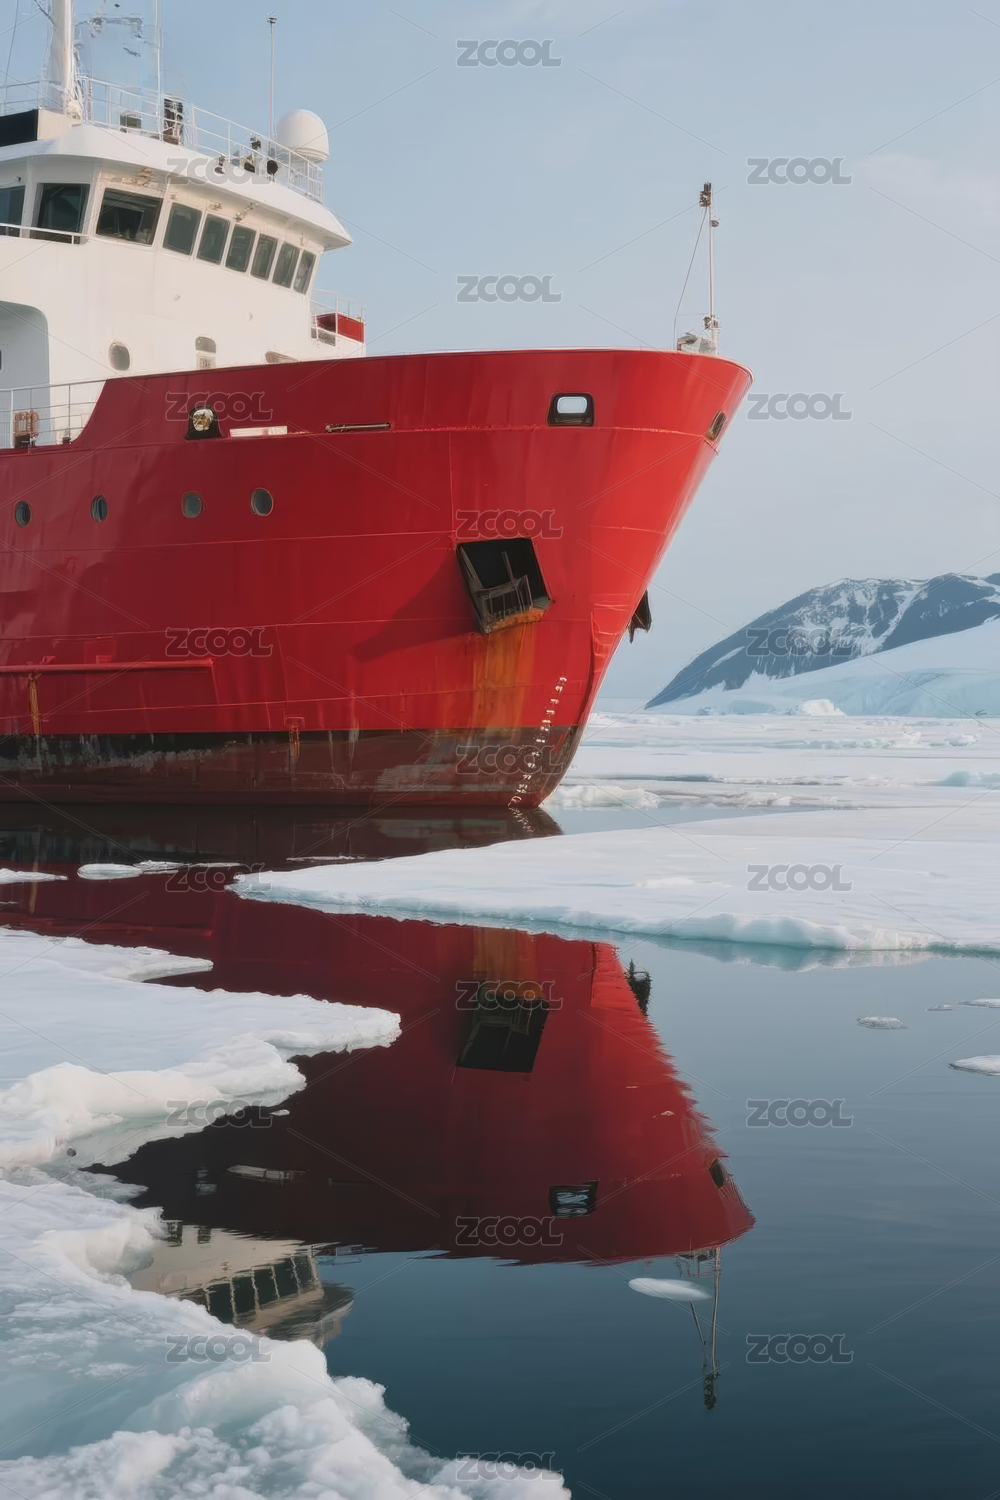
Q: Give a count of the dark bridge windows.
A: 9